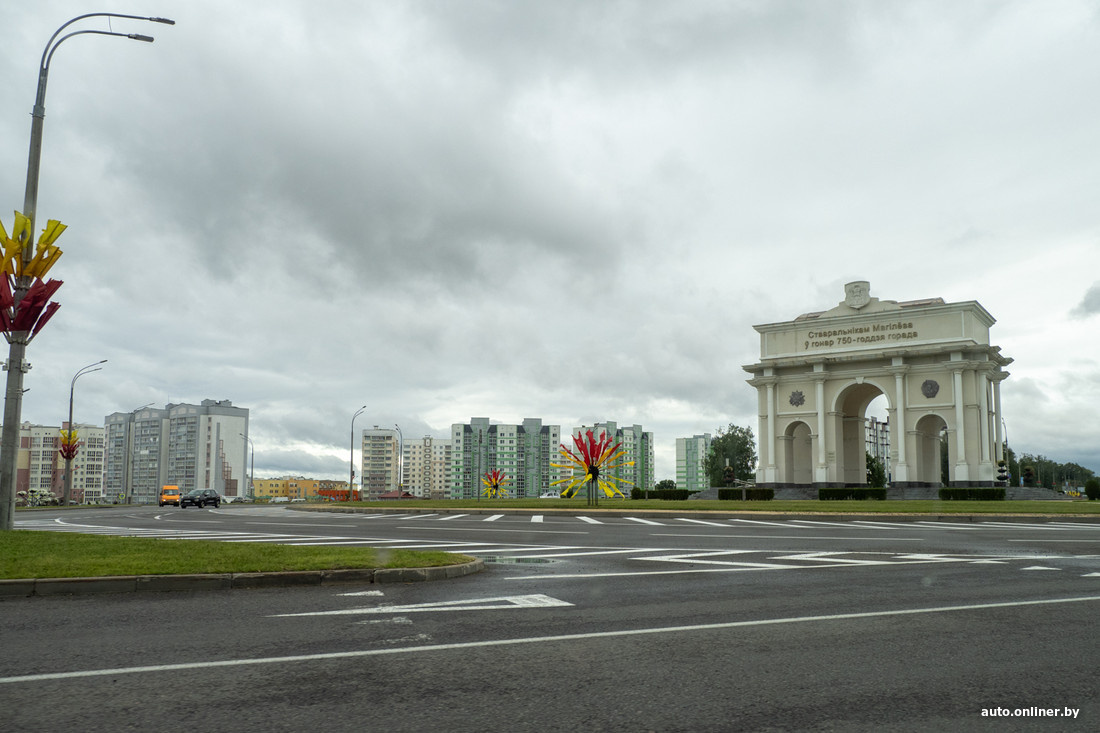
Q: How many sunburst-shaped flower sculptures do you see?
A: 2